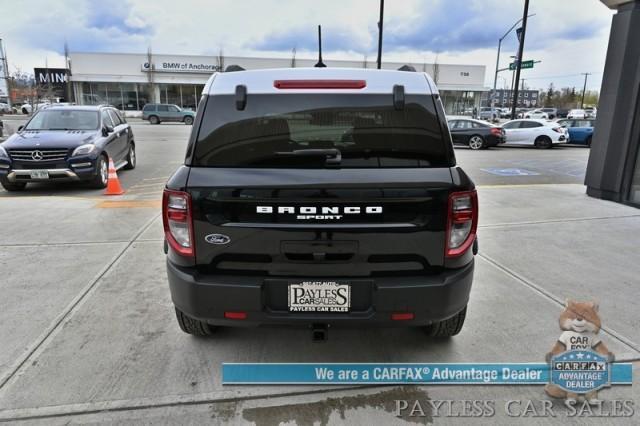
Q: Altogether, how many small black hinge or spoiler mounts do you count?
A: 2